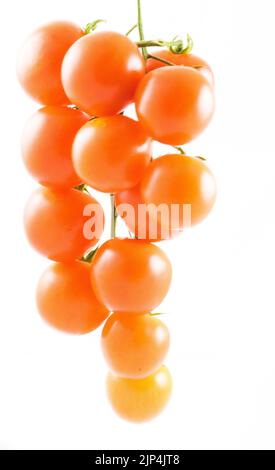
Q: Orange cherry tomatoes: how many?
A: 13